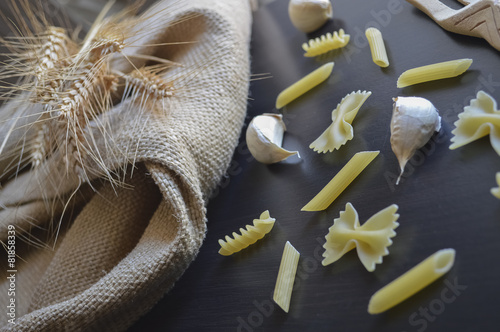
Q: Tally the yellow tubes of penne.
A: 6